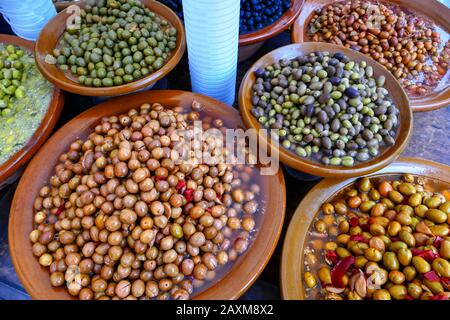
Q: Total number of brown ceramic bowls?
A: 7